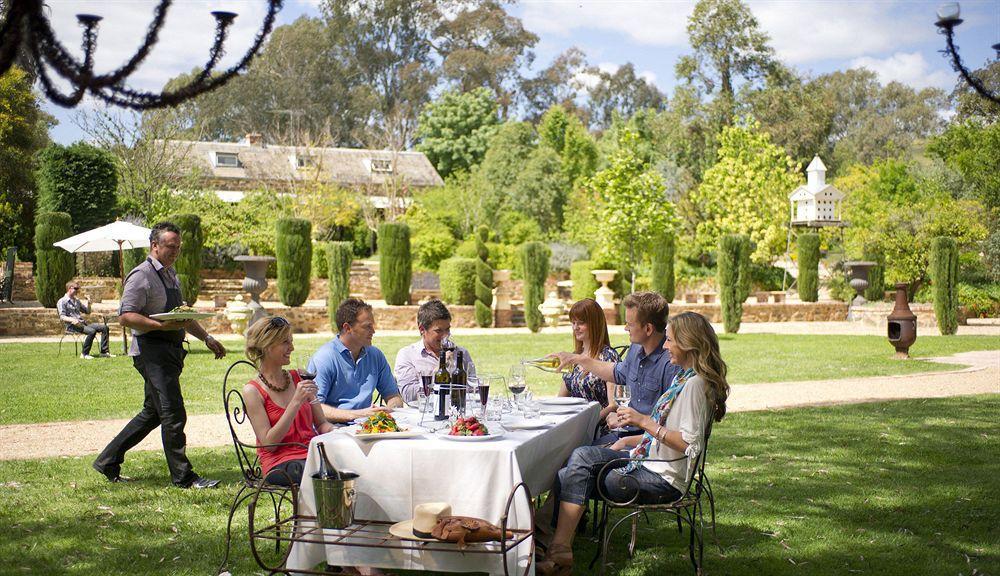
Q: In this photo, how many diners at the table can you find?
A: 6